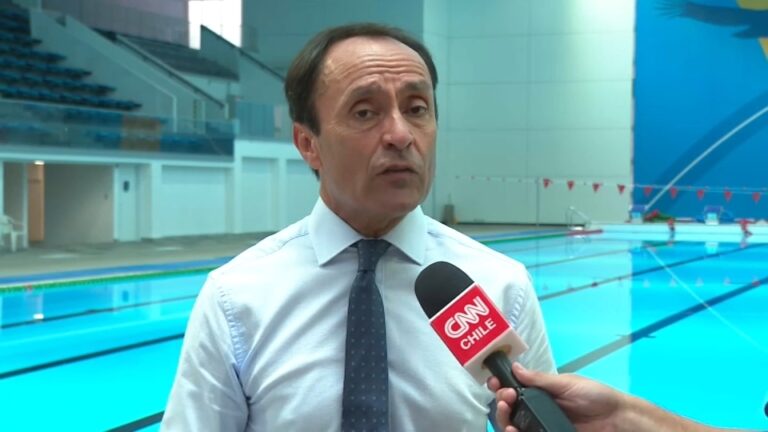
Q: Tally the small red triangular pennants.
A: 9